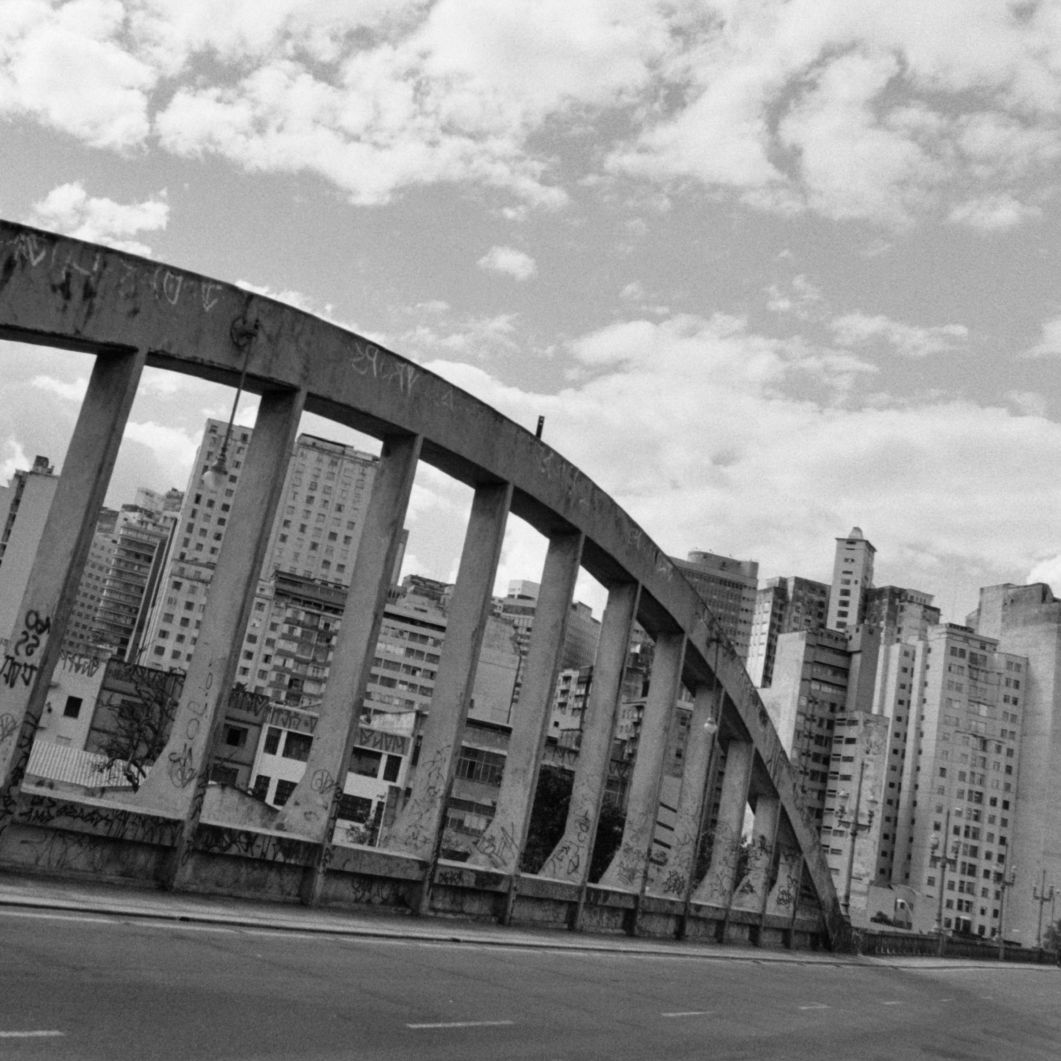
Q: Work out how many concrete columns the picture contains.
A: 11